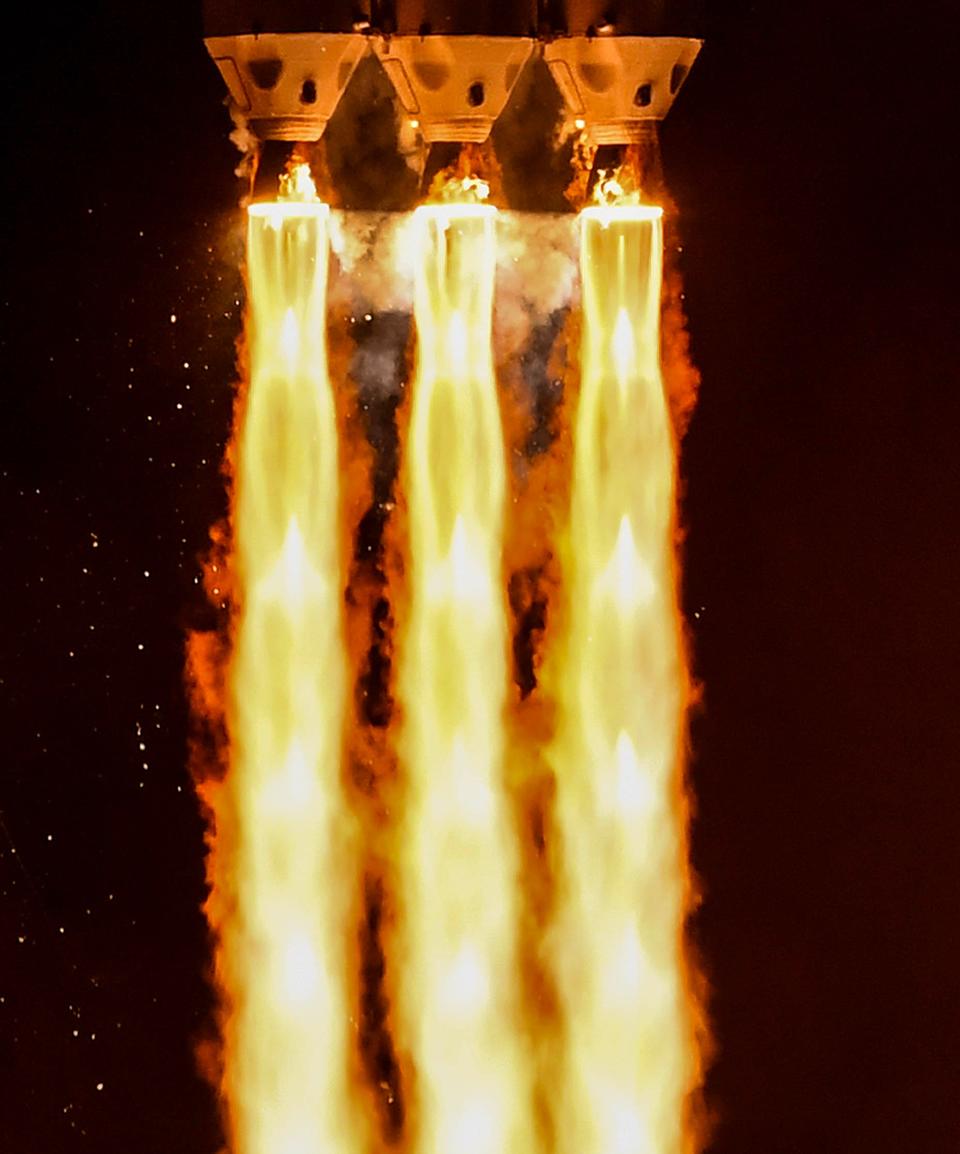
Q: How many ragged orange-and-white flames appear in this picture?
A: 3